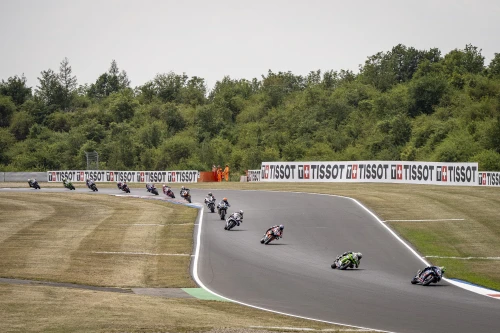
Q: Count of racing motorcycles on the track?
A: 13